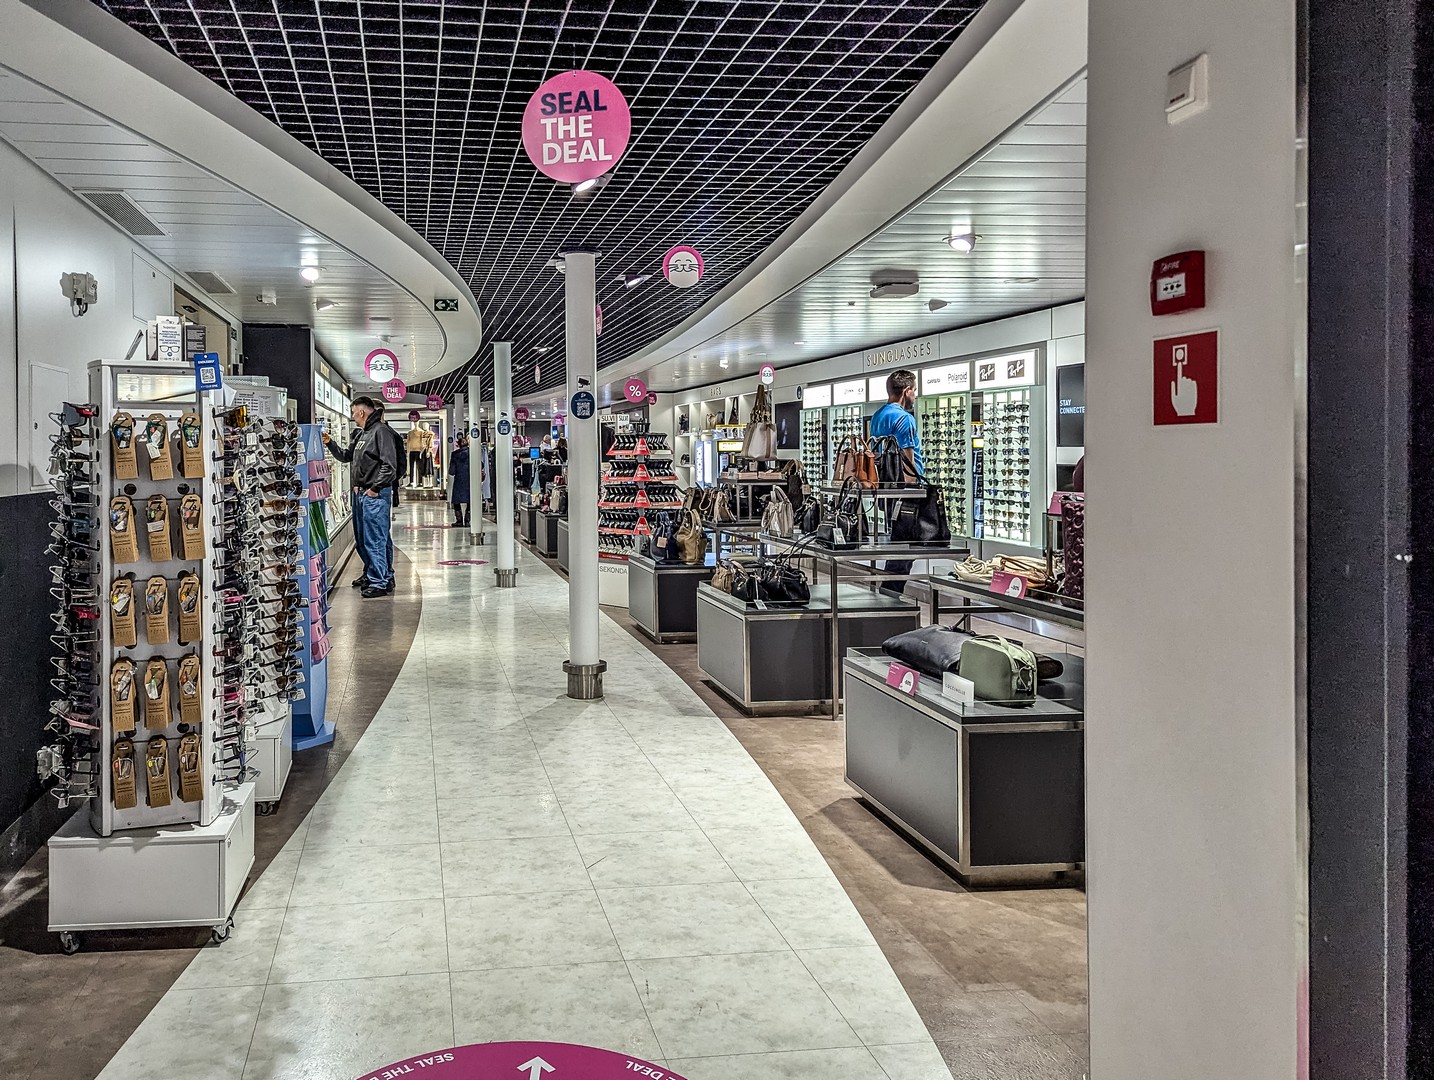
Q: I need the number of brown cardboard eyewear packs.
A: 15